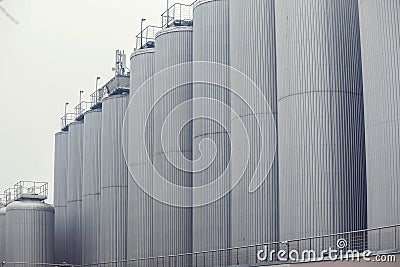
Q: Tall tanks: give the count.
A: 10